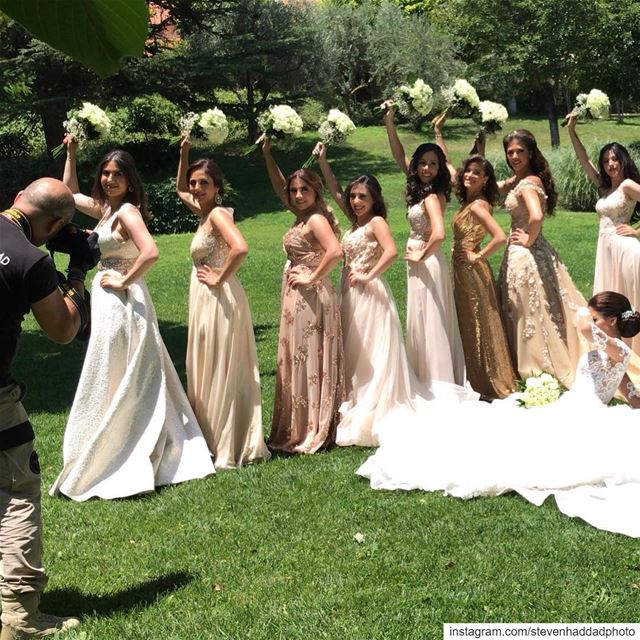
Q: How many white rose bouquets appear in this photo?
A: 9